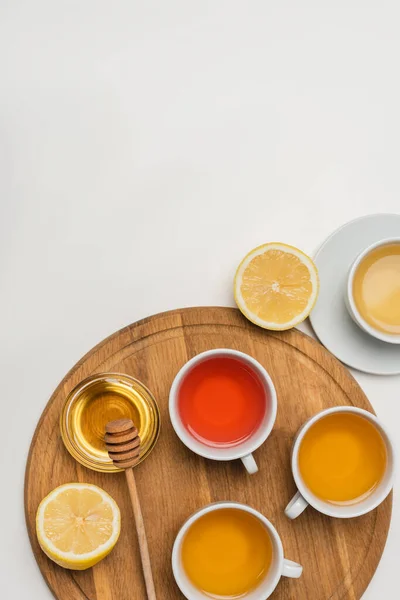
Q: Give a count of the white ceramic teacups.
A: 4